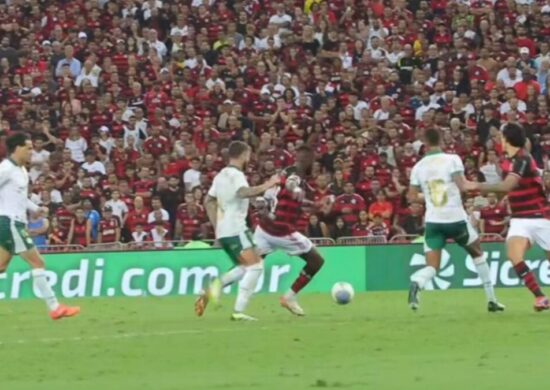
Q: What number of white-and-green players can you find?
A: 3